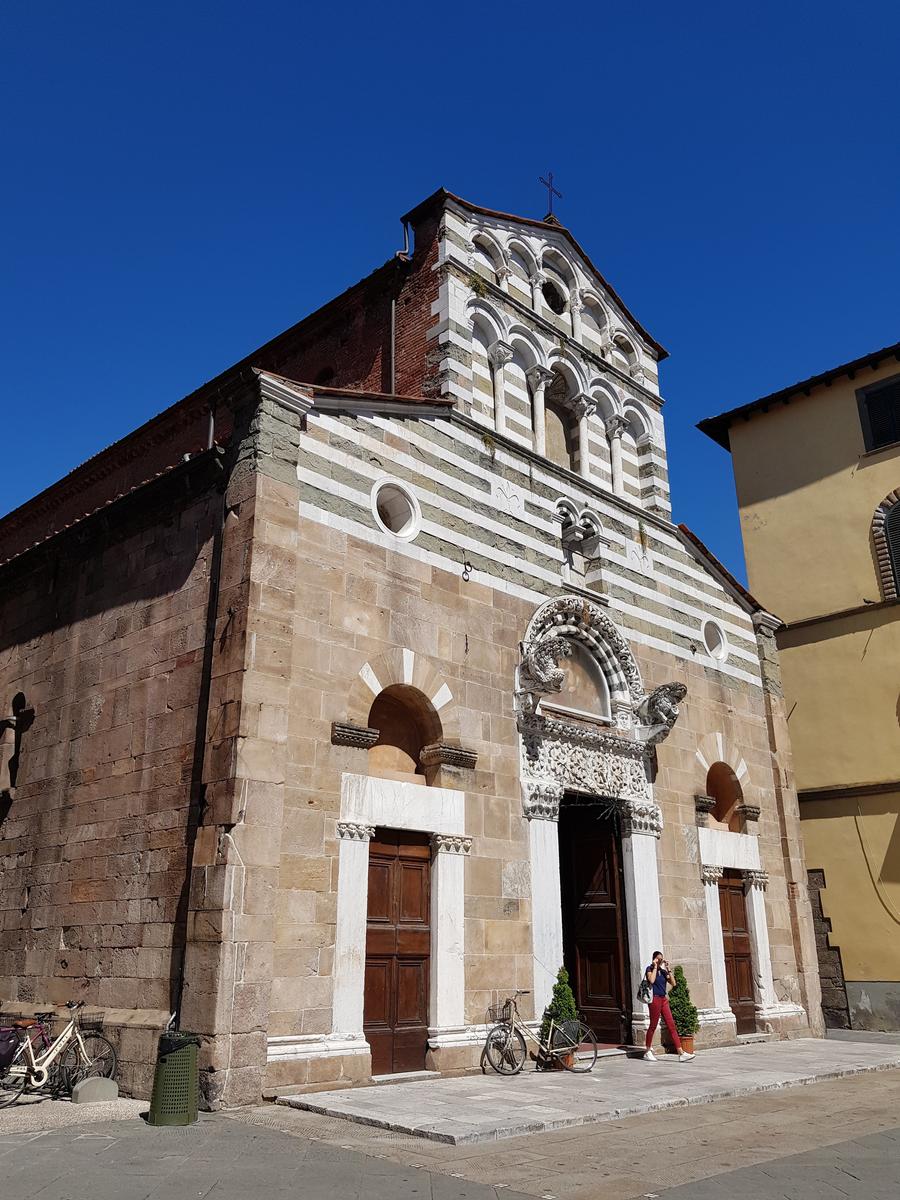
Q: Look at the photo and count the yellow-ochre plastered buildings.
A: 1